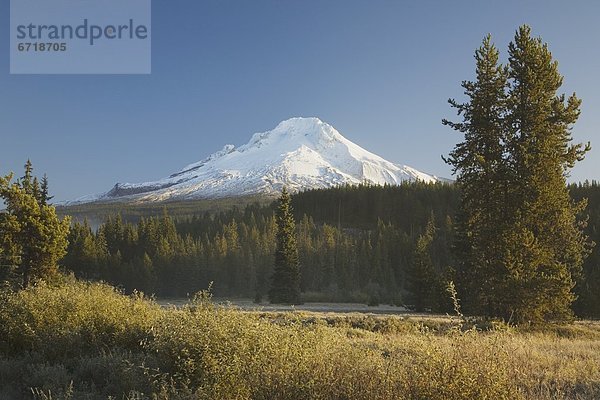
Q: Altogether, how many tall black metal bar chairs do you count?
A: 0